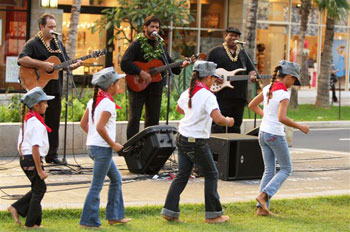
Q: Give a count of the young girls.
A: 4